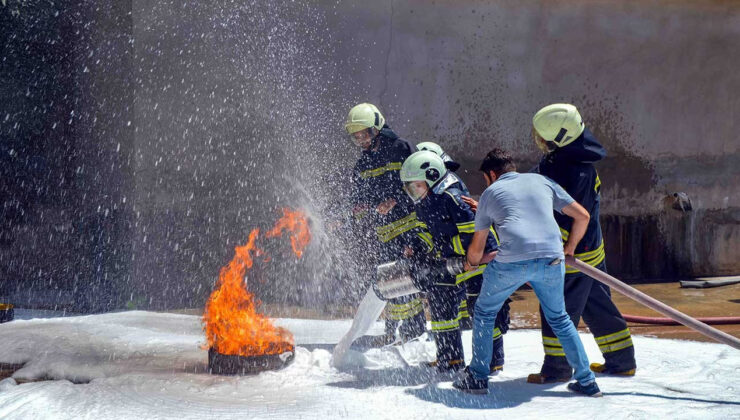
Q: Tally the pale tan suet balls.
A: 0